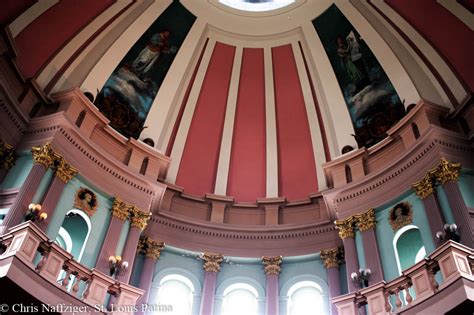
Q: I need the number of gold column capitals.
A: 13